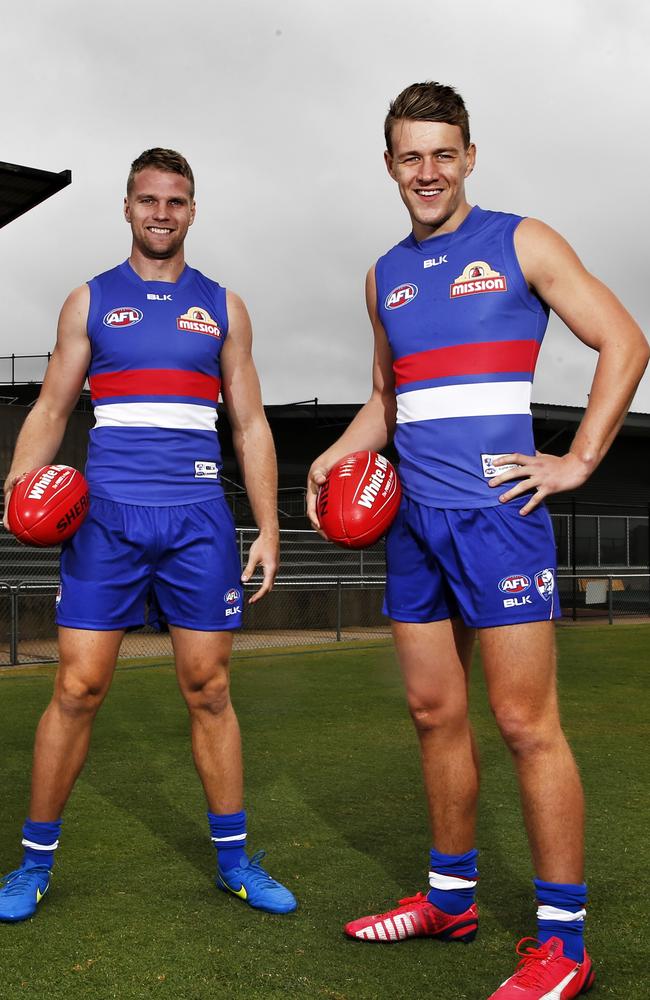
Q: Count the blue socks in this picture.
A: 4